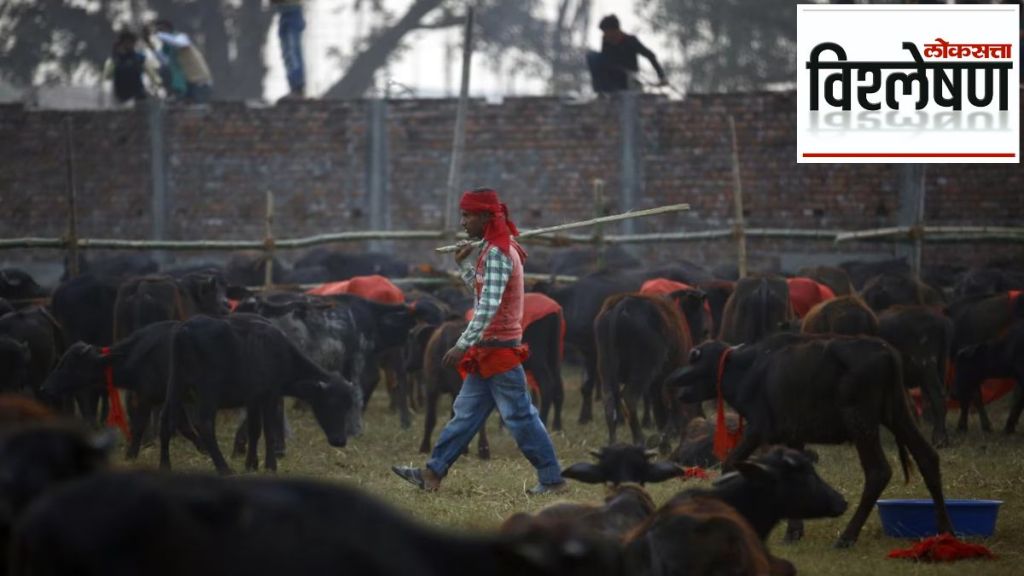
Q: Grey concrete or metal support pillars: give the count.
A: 4